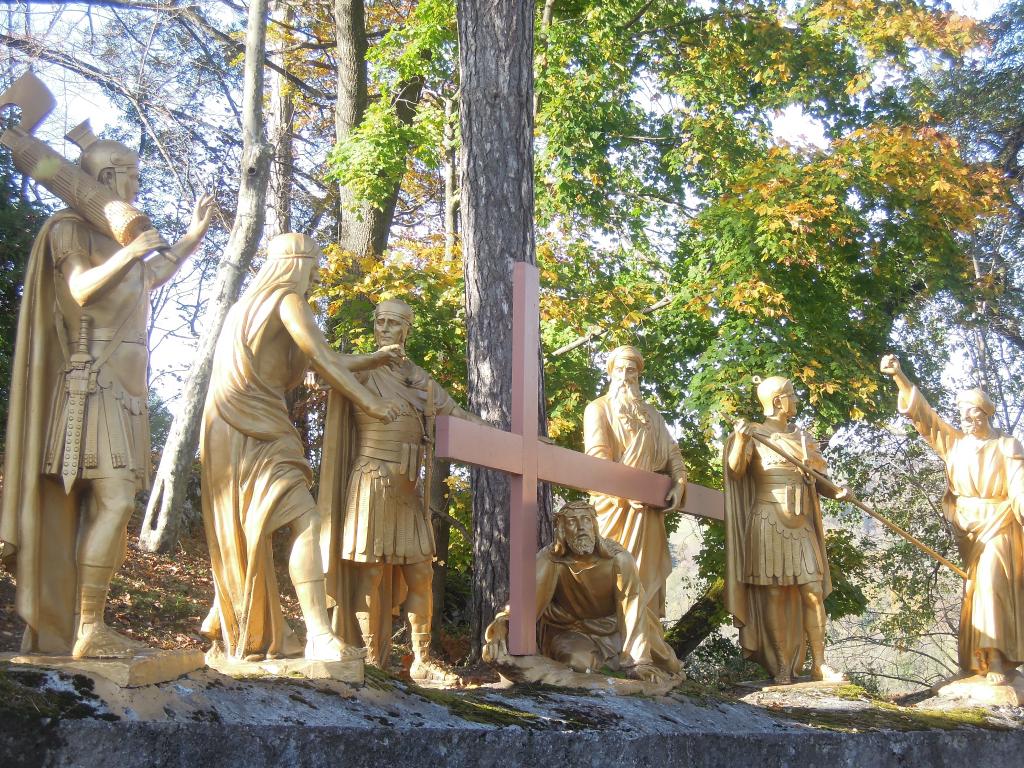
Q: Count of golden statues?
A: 7